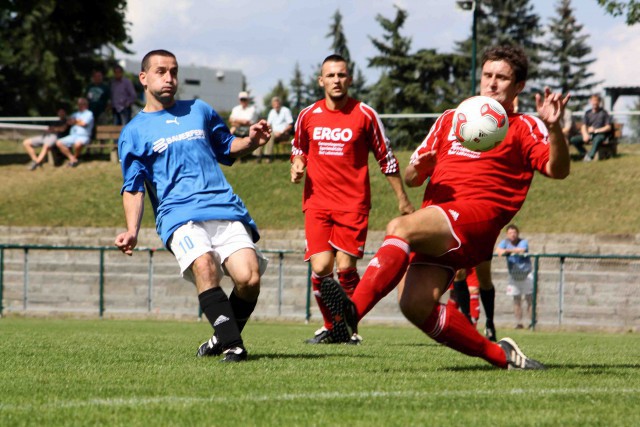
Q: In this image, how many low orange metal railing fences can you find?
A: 0